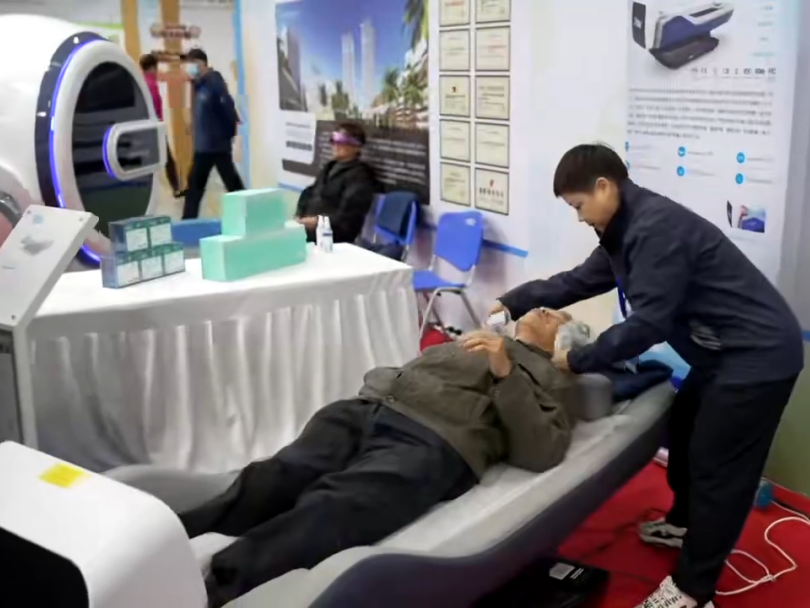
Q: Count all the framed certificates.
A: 10